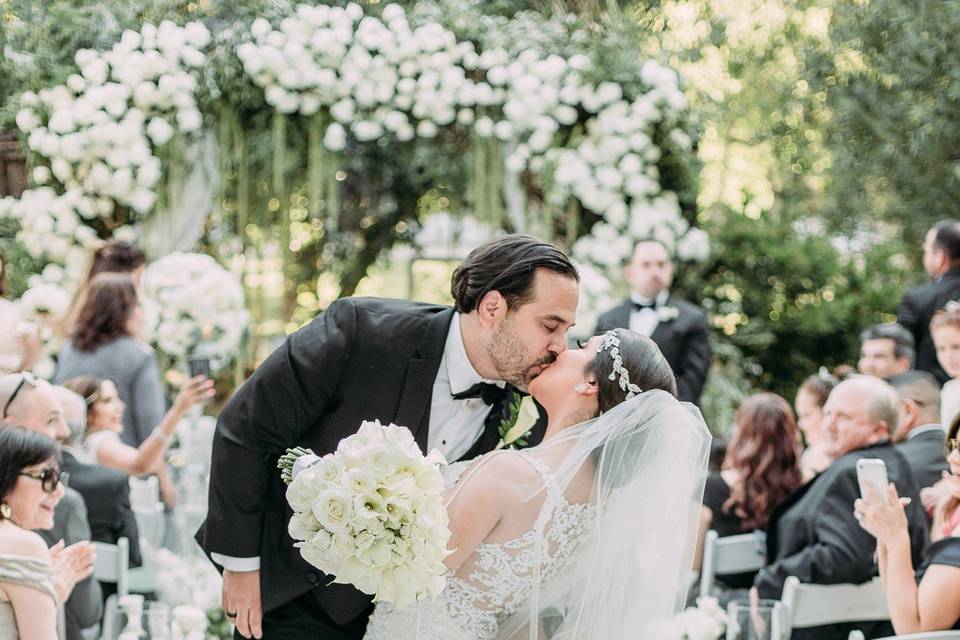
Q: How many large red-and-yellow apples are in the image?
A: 0